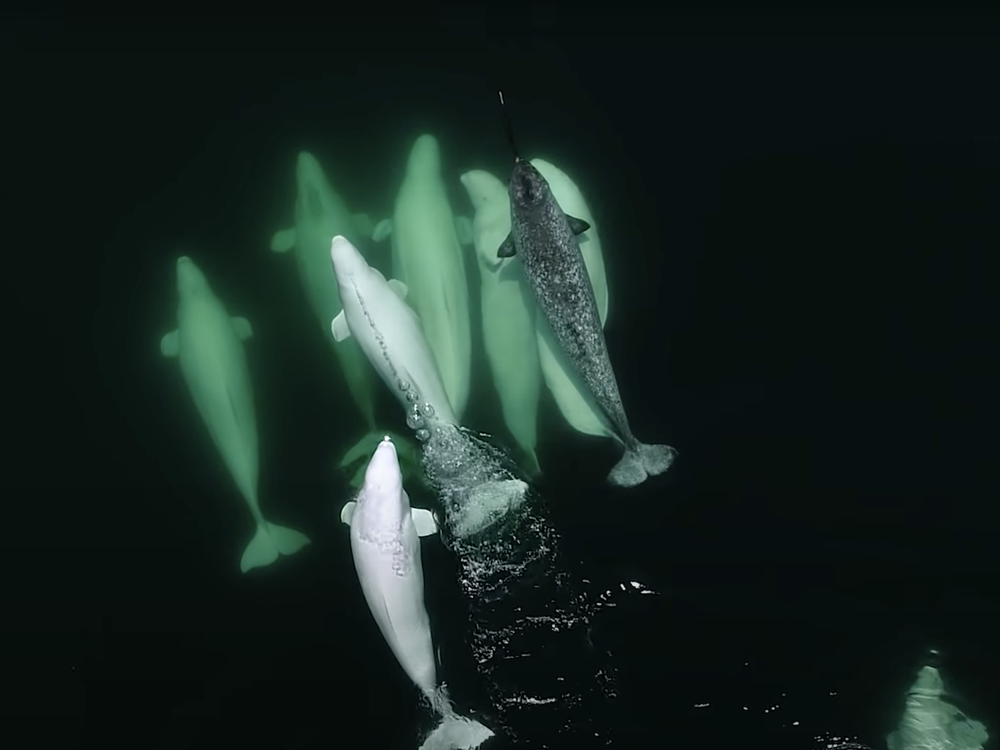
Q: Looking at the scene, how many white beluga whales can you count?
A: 8